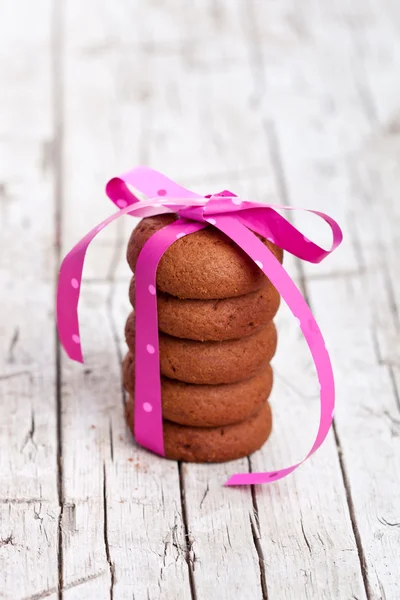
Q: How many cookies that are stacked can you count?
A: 5